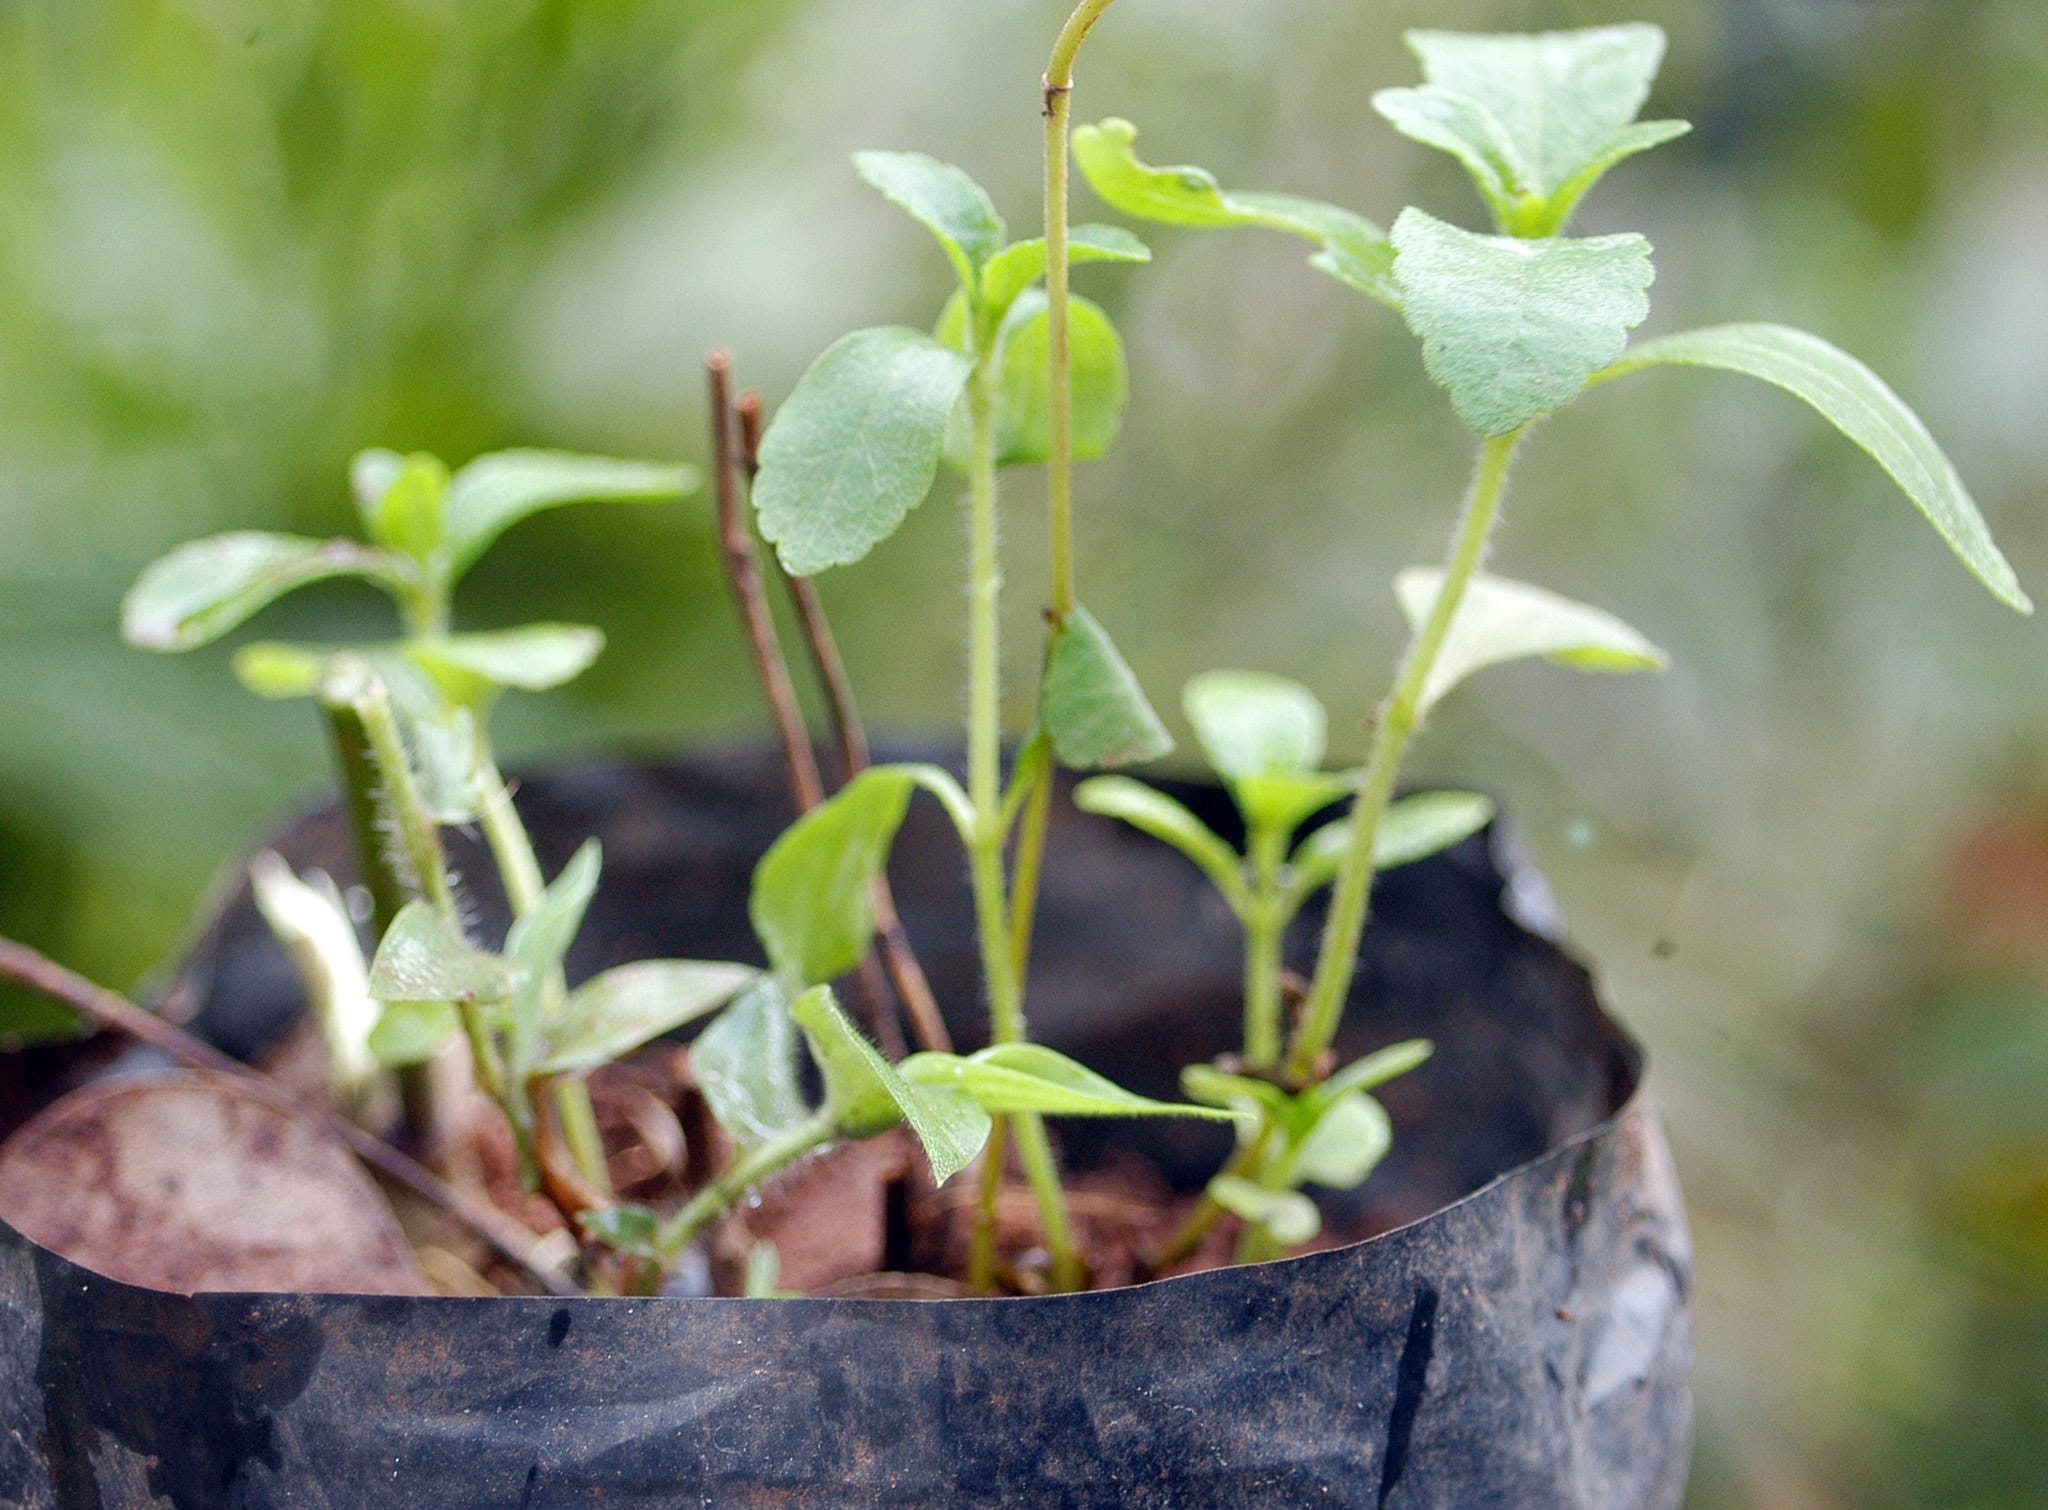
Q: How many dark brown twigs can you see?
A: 3